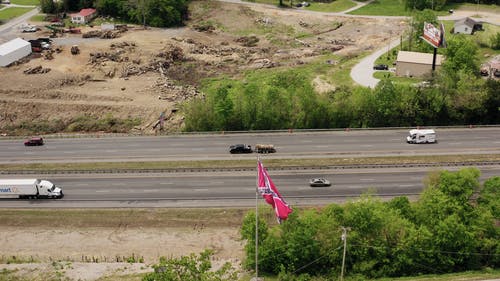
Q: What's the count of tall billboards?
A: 1